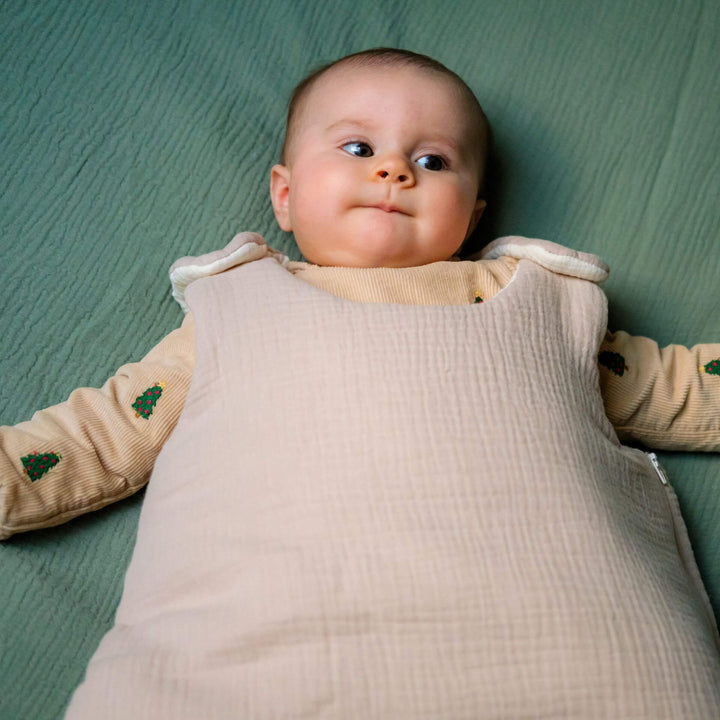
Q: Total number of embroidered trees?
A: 5